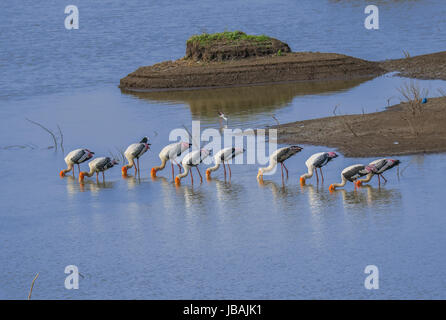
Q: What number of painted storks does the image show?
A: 10